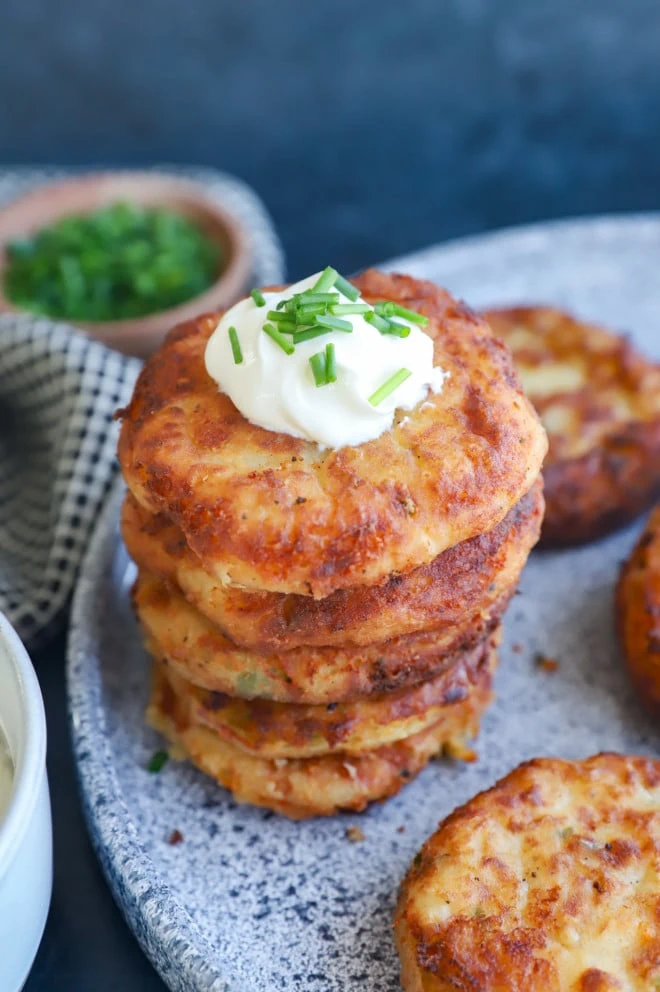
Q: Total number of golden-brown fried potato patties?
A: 8